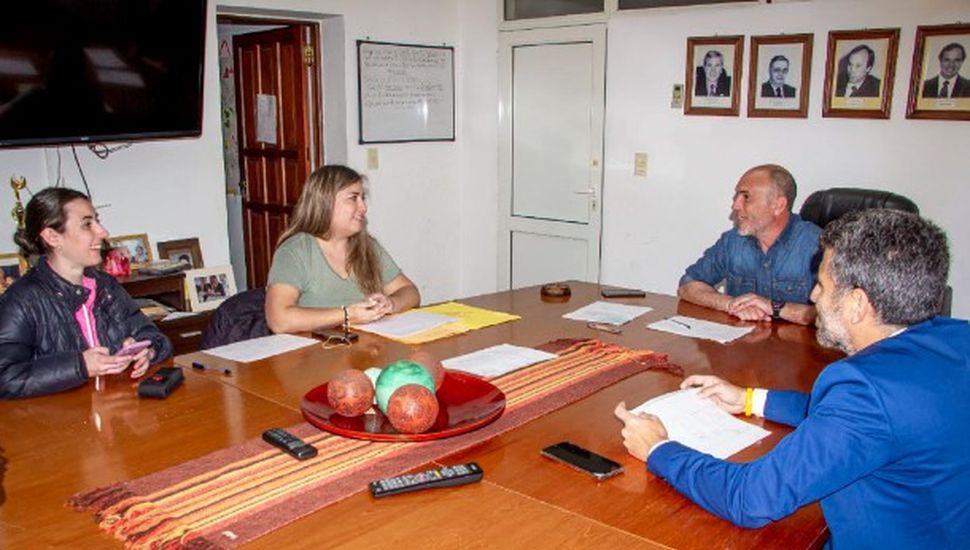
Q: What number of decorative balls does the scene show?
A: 5